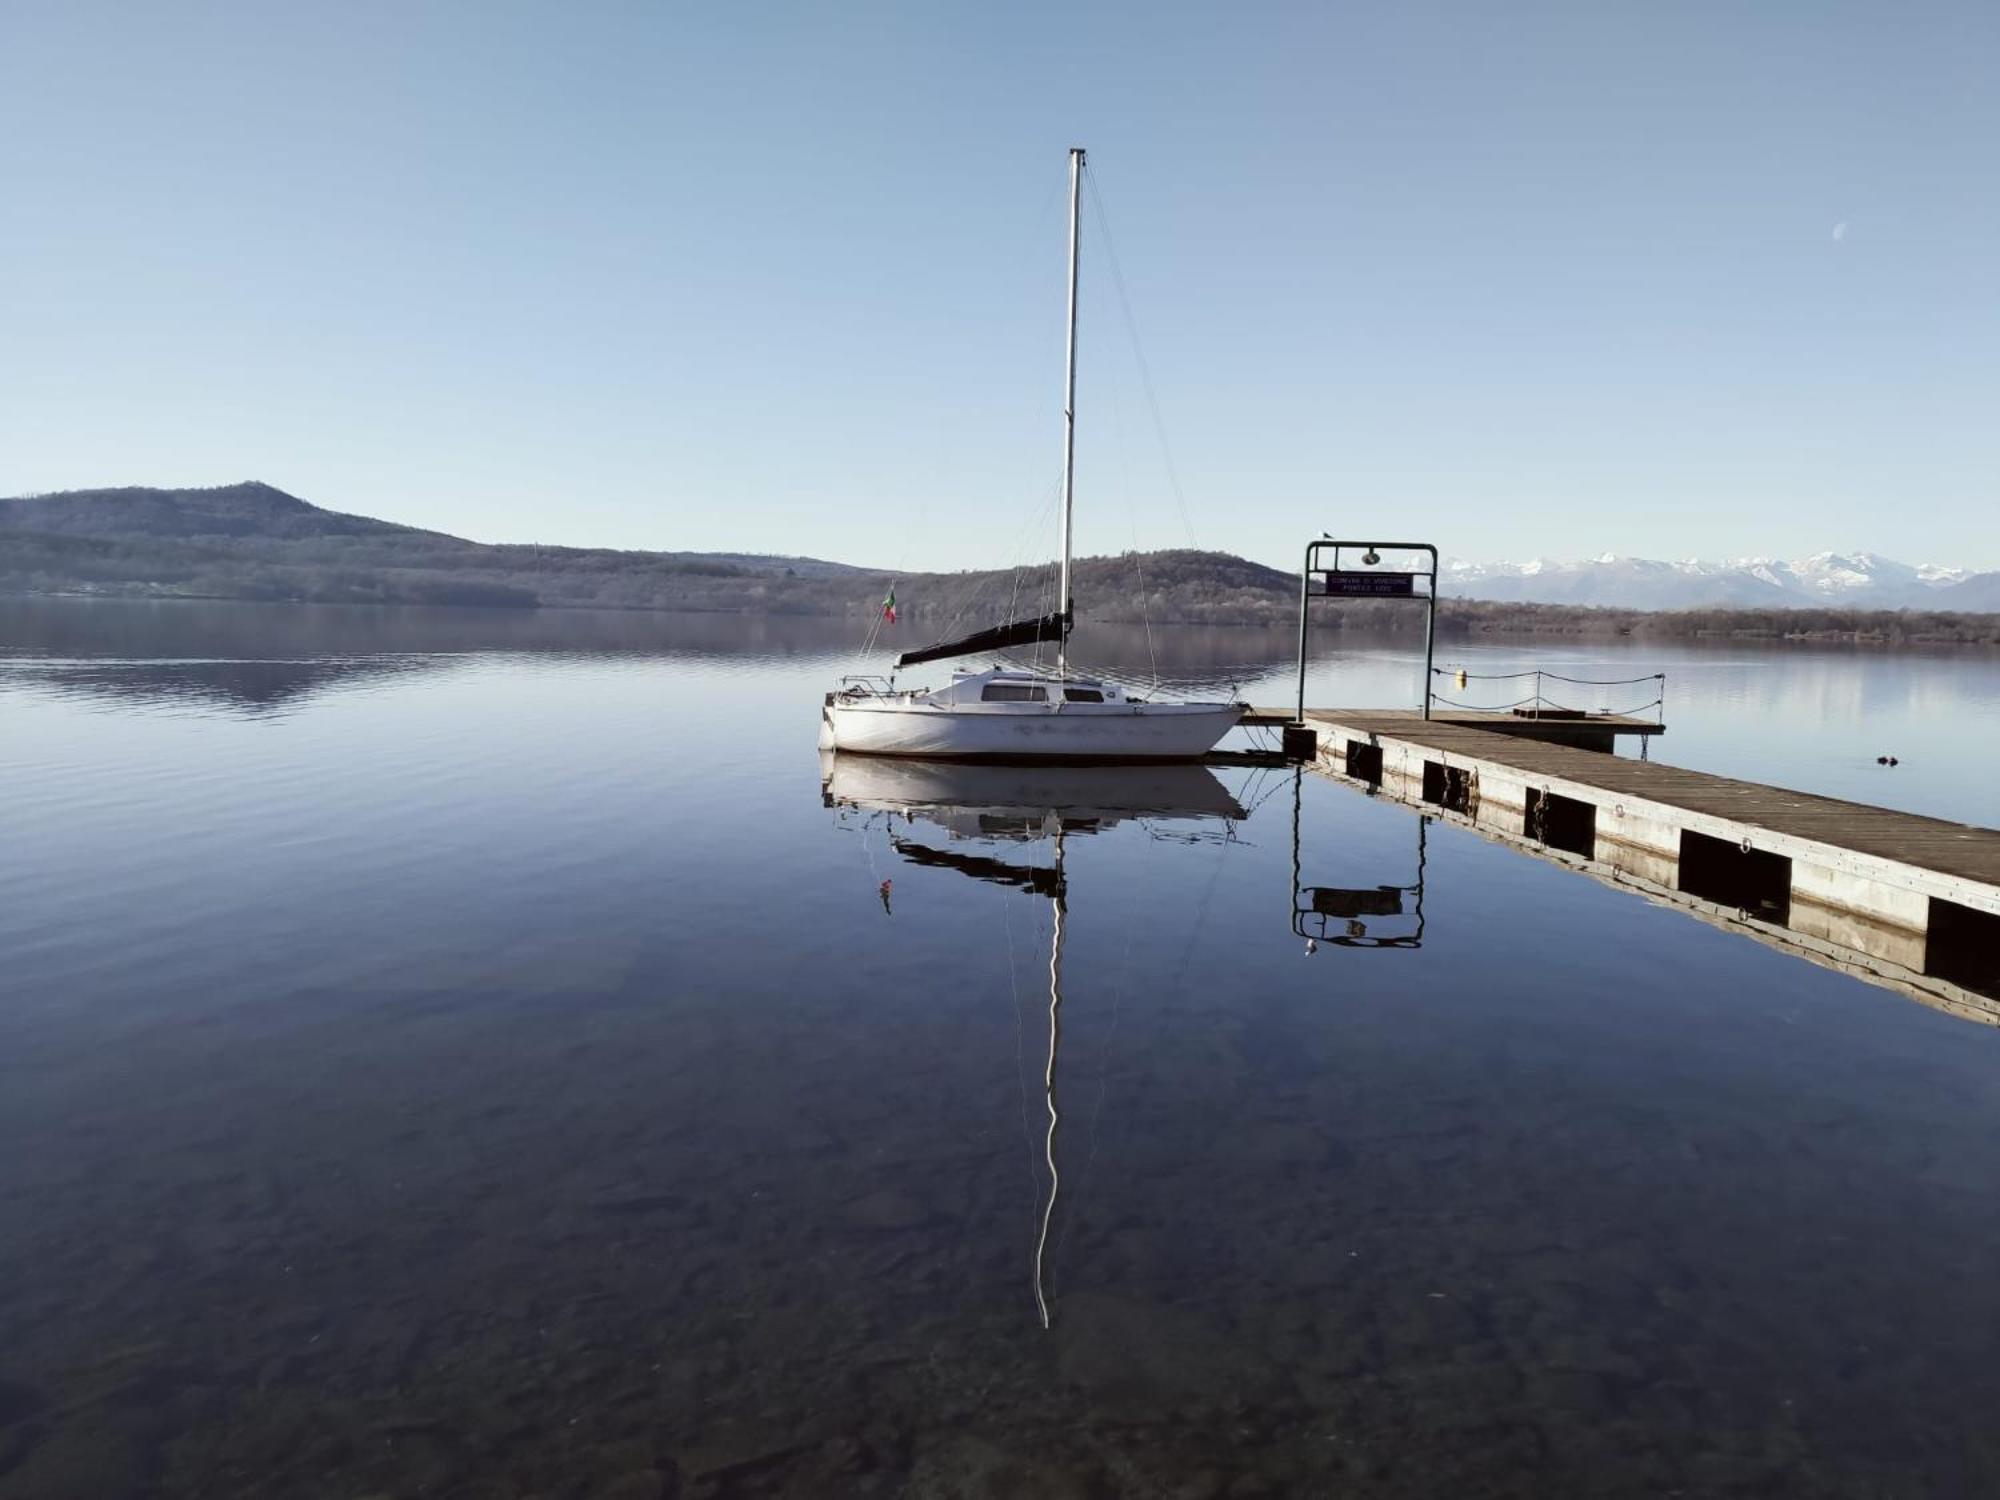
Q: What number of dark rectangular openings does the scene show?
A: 6